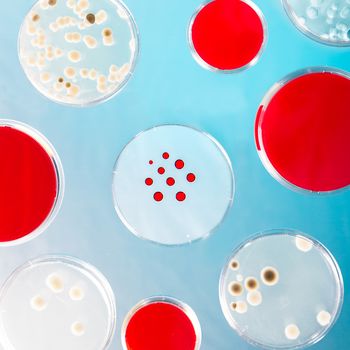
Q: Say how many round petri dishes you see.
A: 9